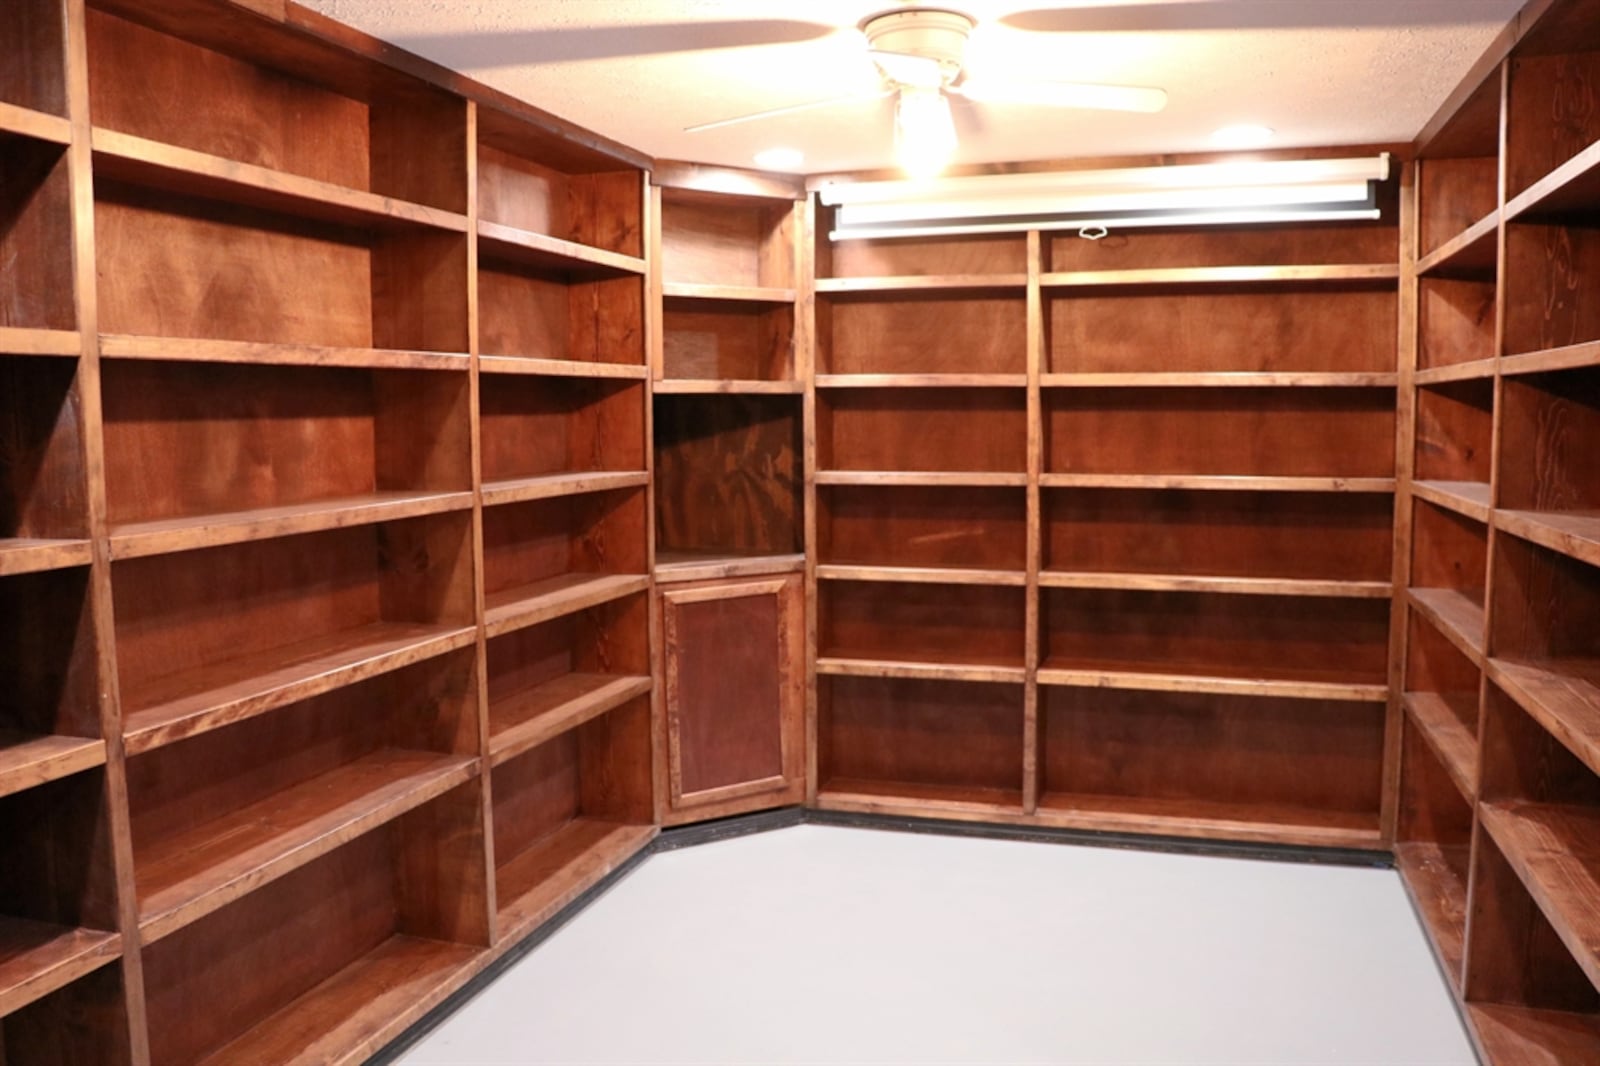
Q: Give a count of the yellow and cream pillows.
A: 0